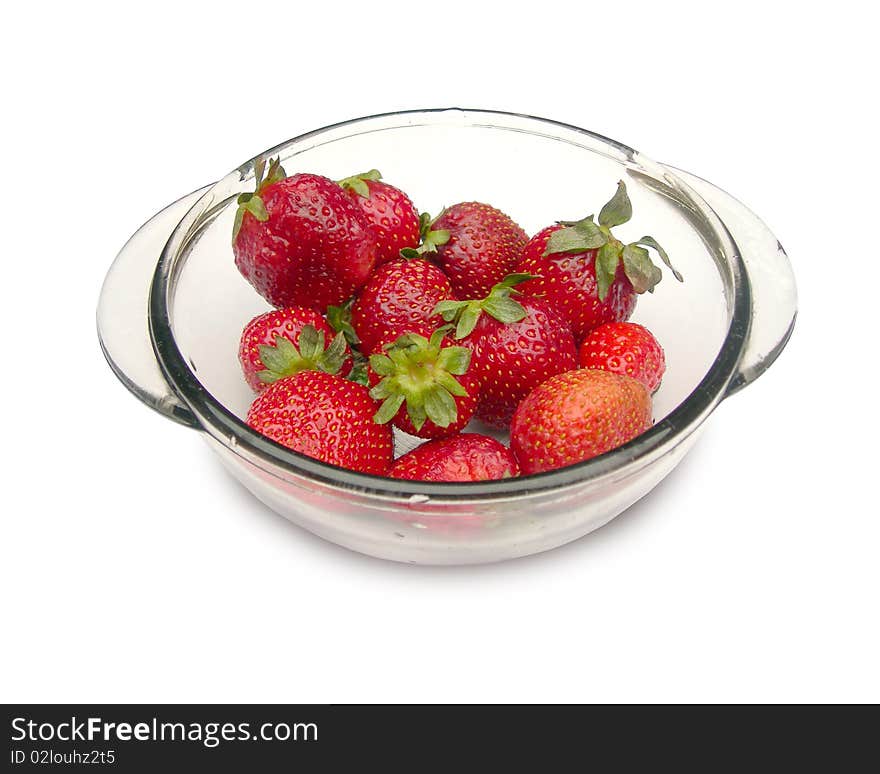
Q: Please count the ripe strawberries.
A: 12